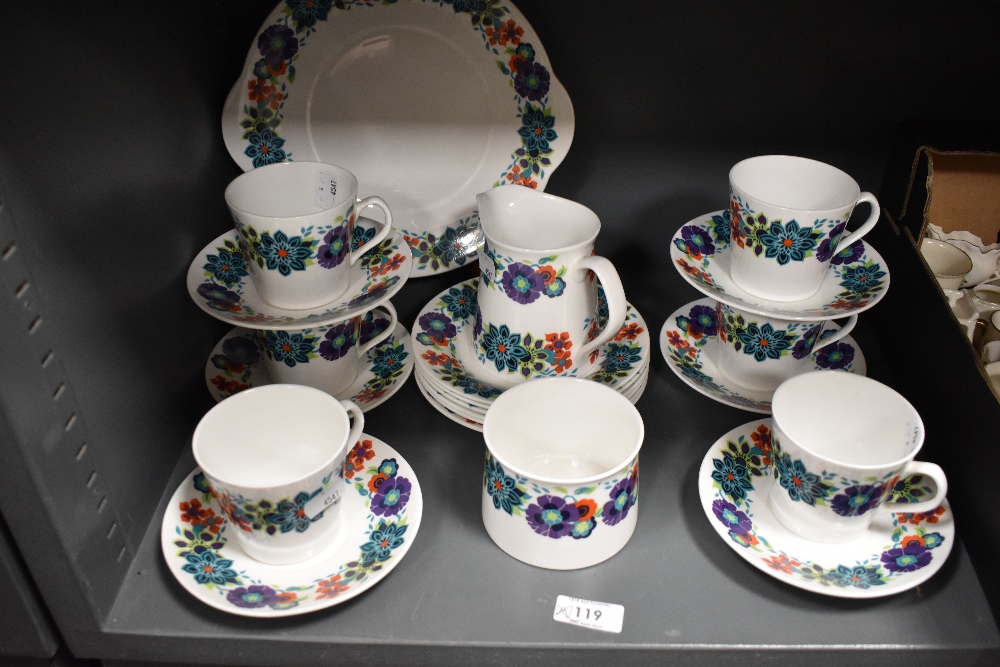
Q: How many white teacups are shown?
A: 6